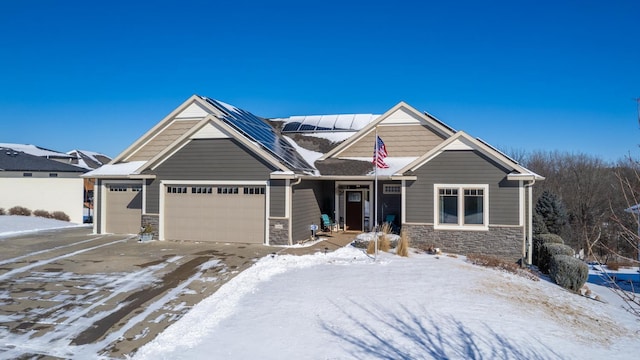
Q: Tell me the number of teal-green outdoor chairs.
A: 2